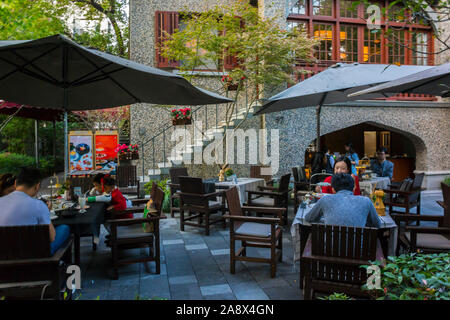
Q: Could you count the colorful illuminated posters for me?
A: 2